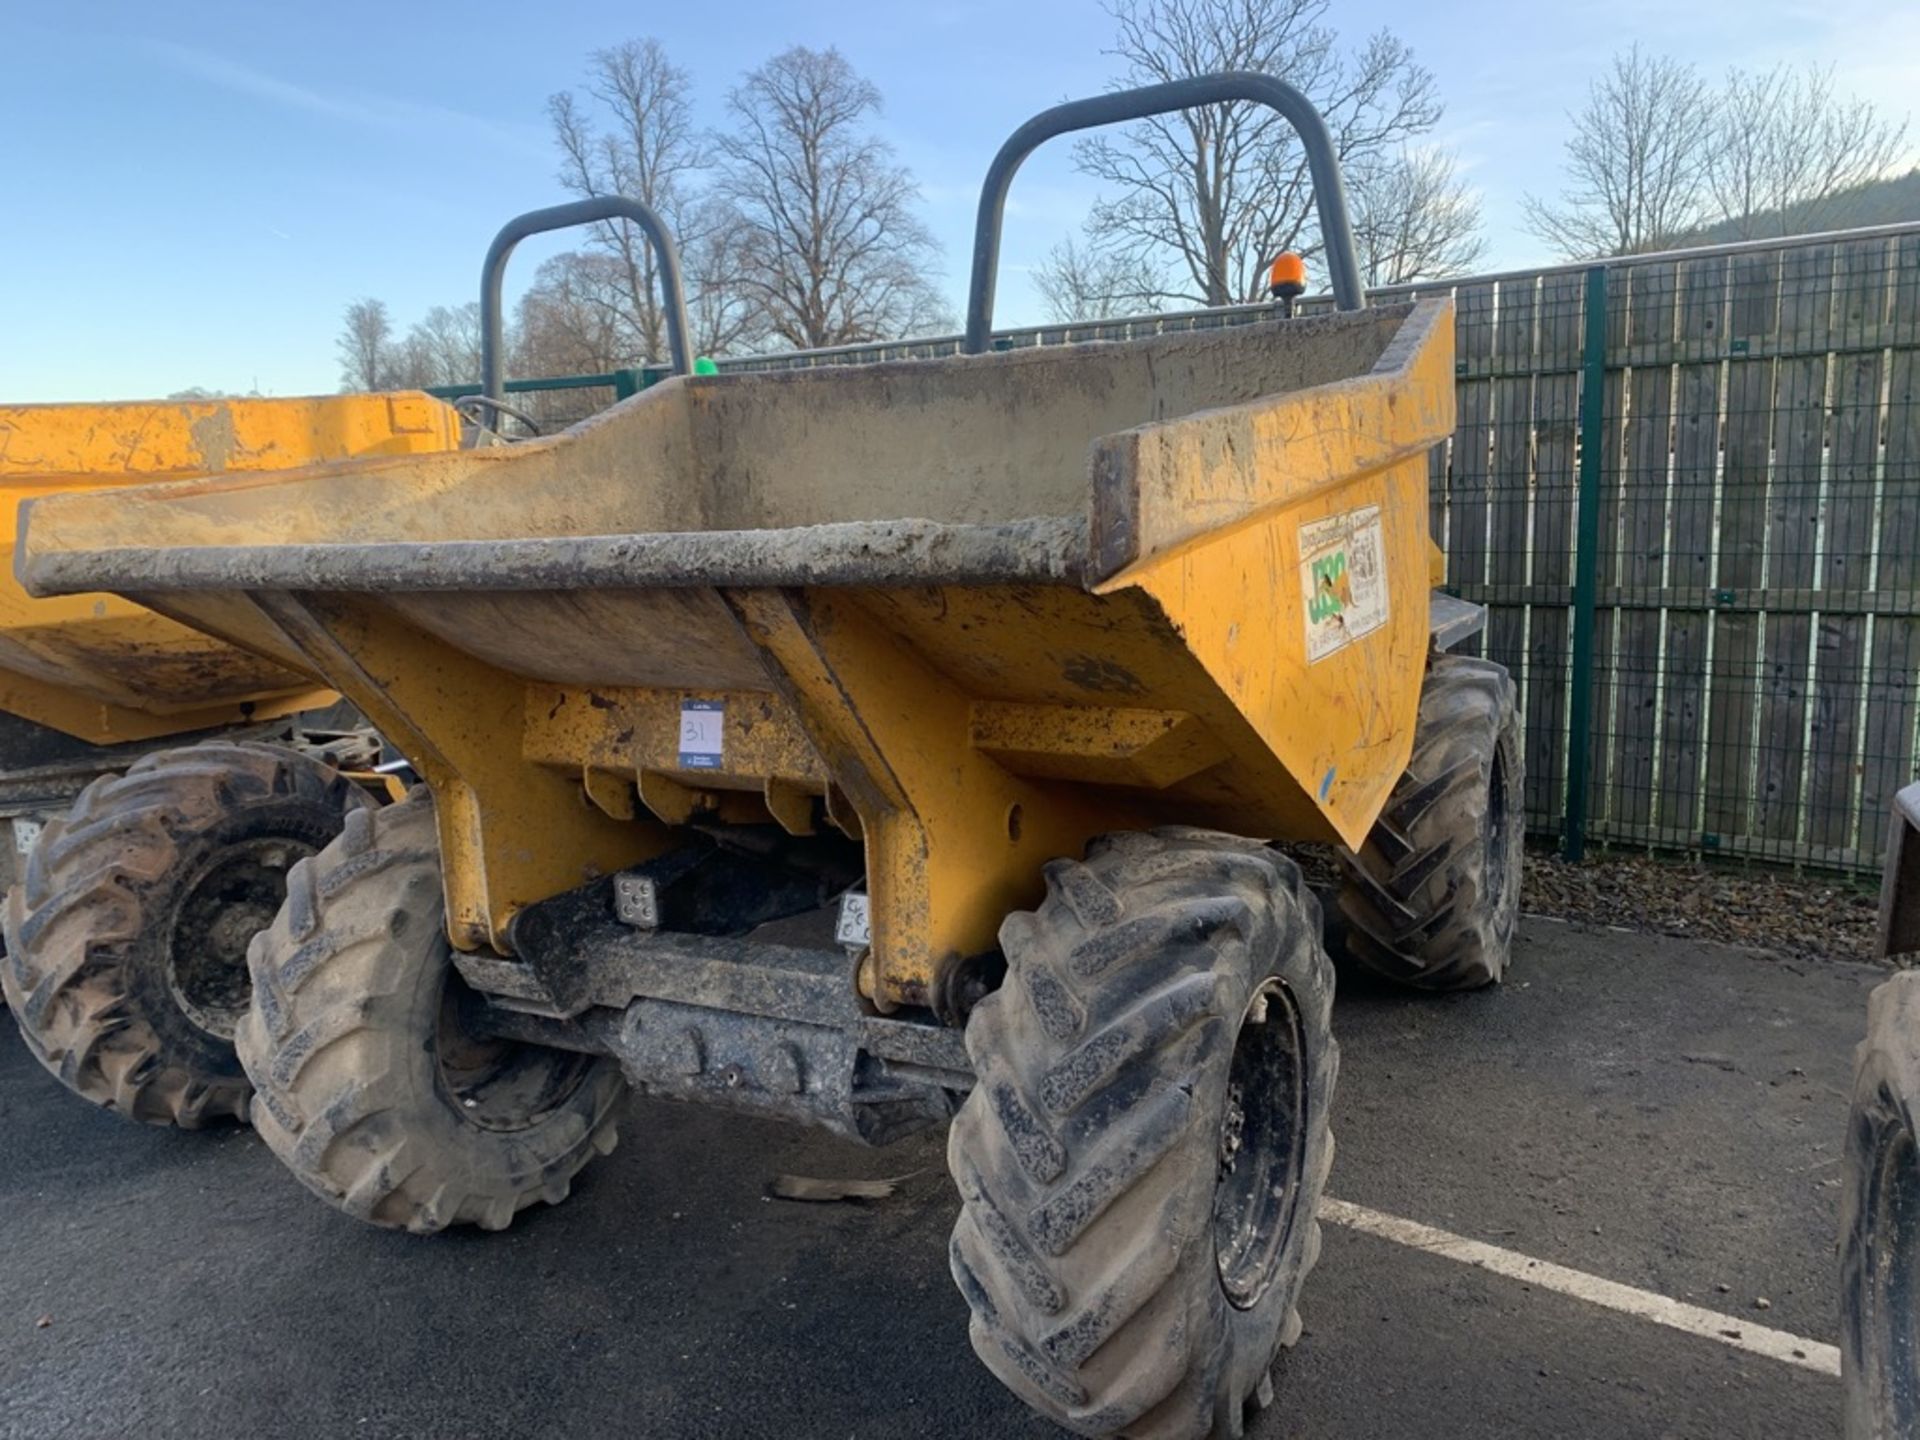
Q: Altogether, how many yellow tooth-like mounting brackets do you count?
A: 4